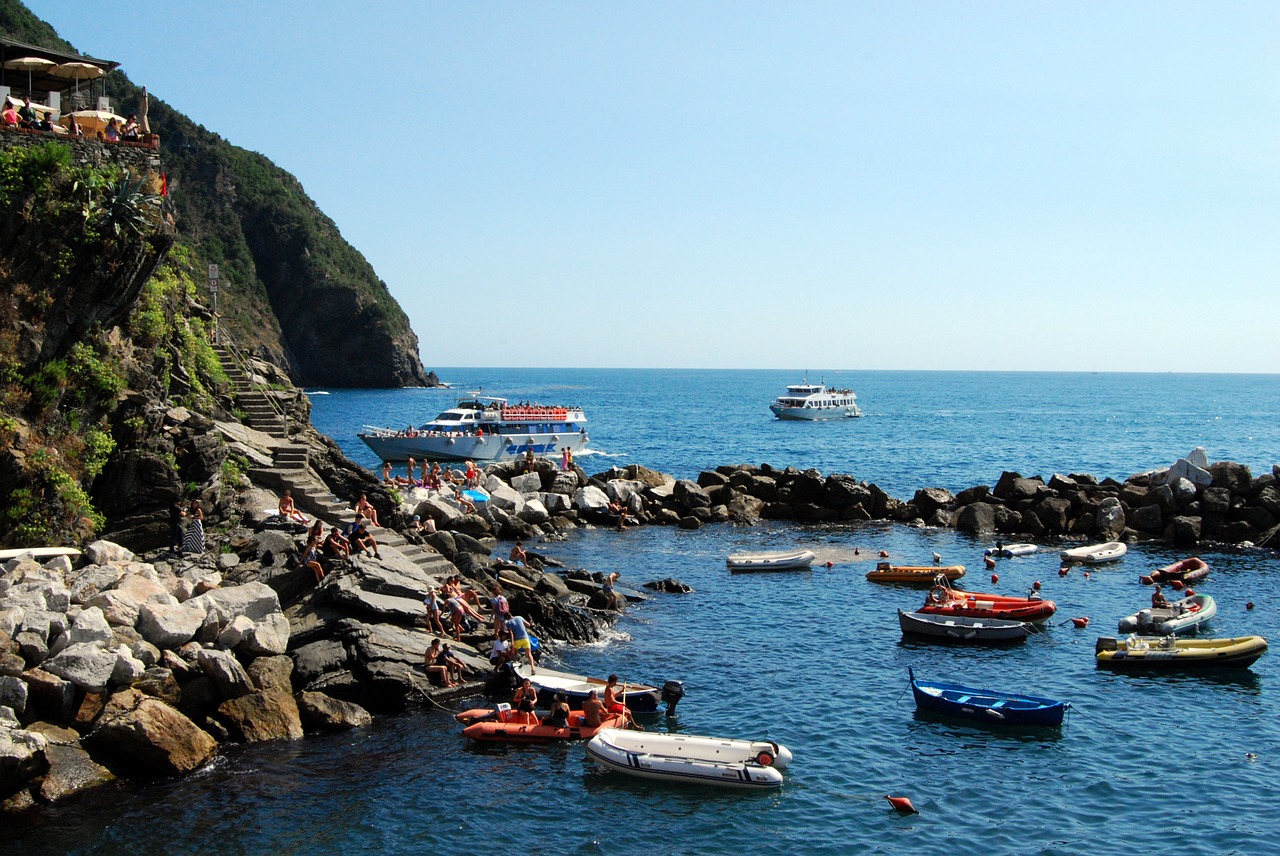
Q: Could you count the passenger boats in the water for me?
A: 2